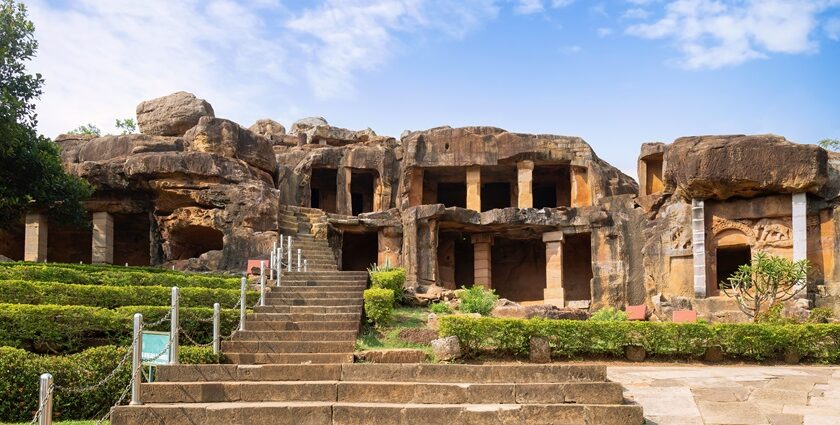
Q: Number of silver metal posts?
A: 13